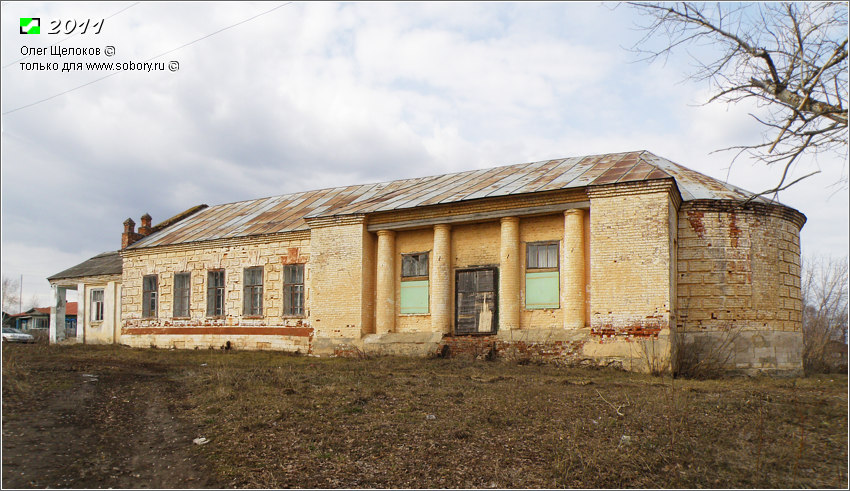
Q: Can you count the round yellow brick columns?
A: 4